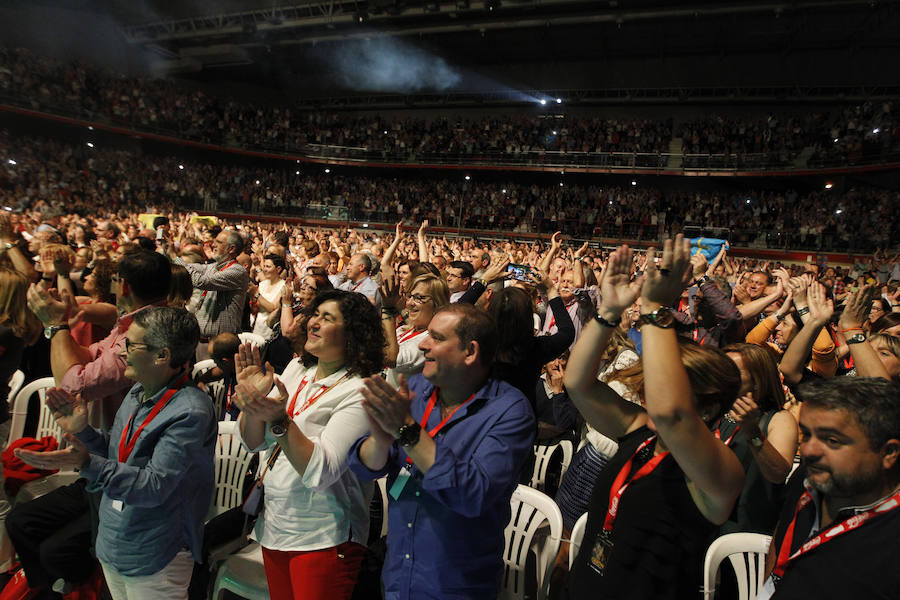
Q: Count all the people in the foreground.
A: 5